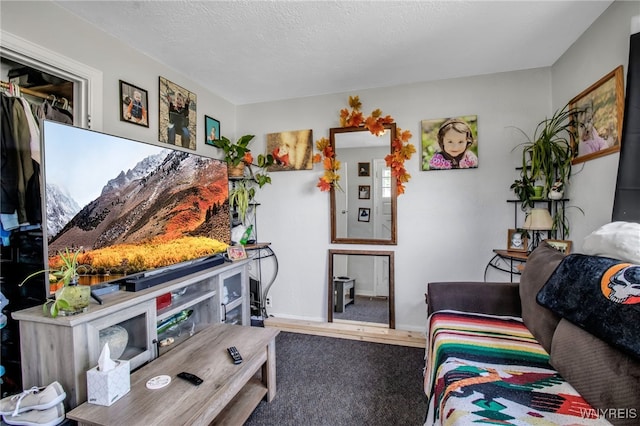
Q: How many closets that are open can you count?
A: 1